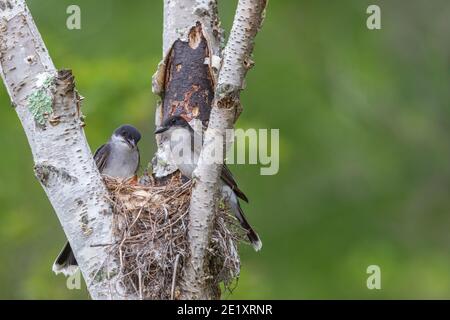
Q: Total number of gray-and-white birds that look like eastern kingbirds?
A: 2